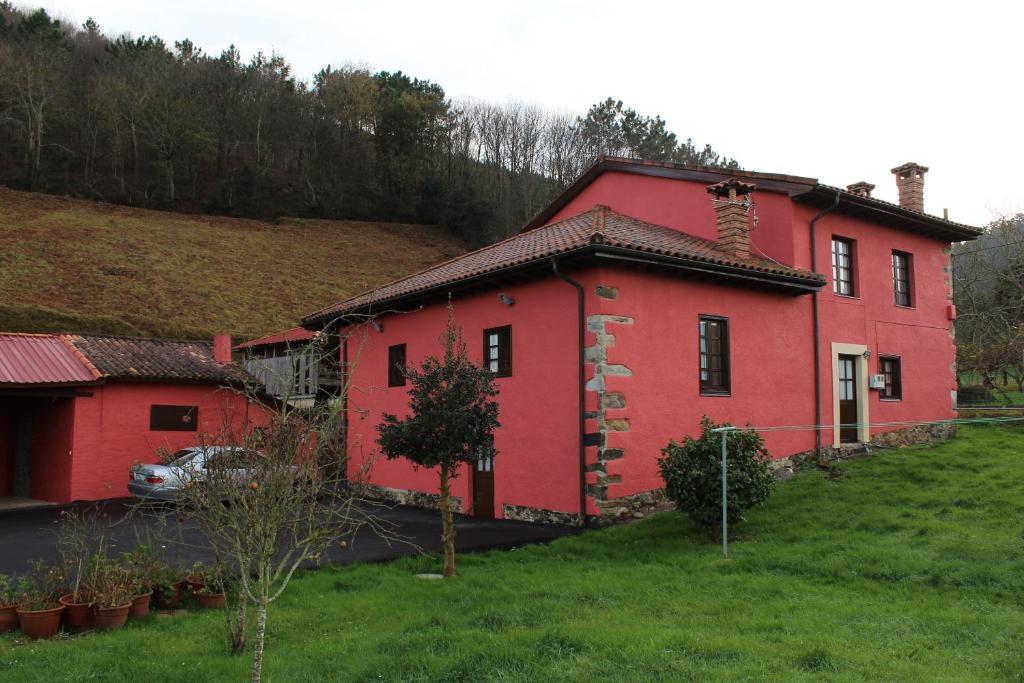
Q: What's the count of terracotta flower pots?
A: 8